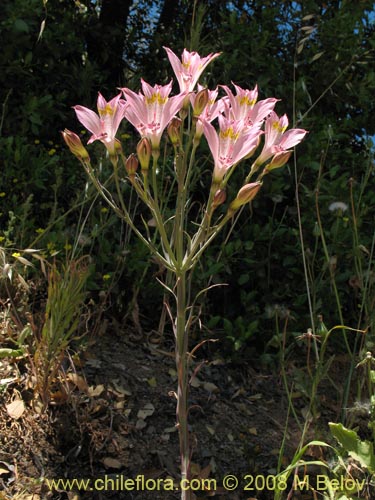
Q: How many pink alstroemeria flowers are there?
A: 7